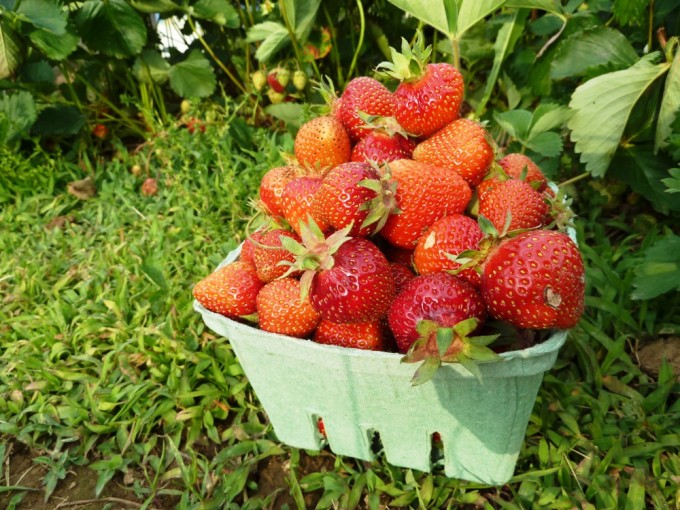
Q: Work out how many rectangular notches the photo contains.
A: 3